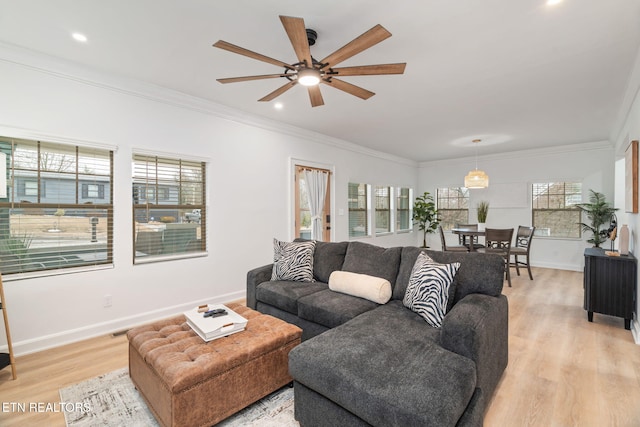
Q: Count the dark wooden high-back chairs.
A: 4